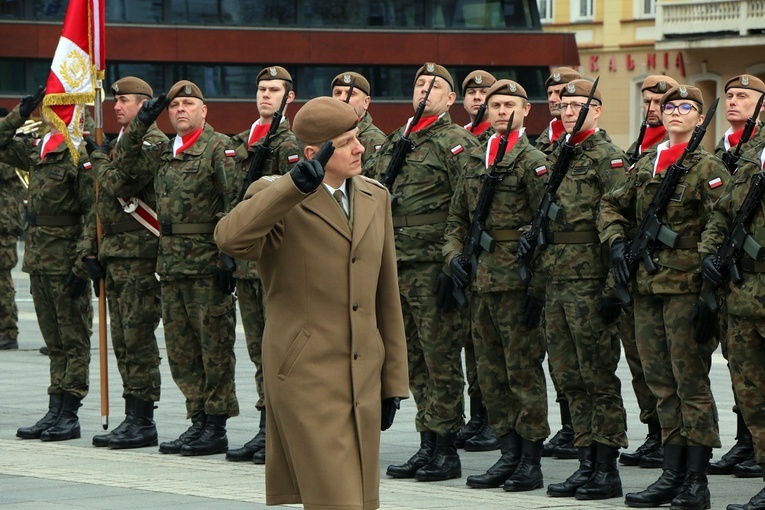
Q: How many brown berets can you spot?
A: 13